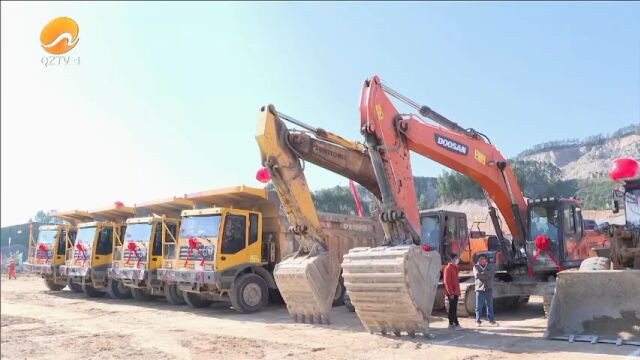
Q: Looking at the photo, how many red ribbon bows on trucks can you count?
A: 4